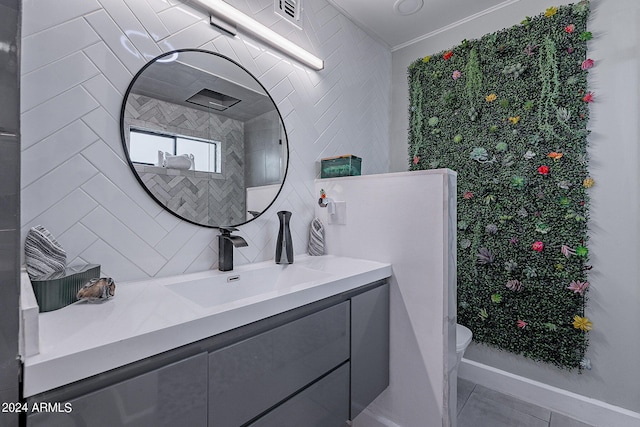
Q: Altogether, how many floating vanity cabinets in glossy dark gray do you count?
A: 1